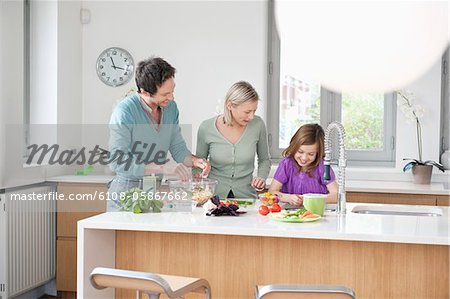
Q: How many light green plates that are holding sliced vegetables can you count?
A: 1